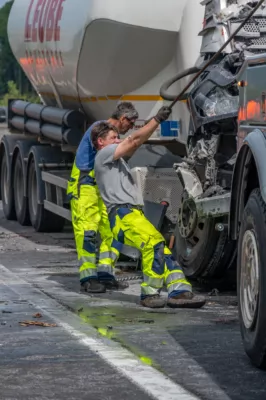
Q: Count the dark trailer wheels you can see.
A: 3